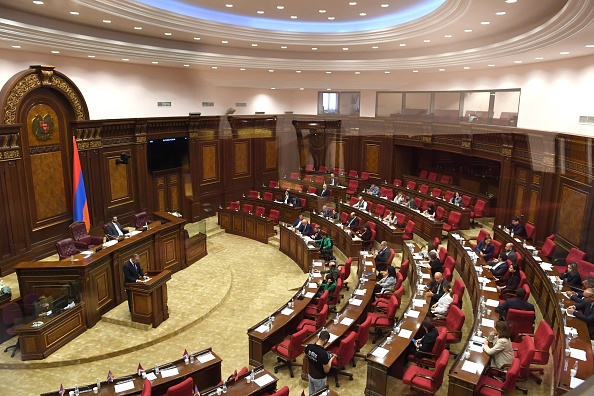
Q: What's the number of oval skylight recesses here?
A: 1